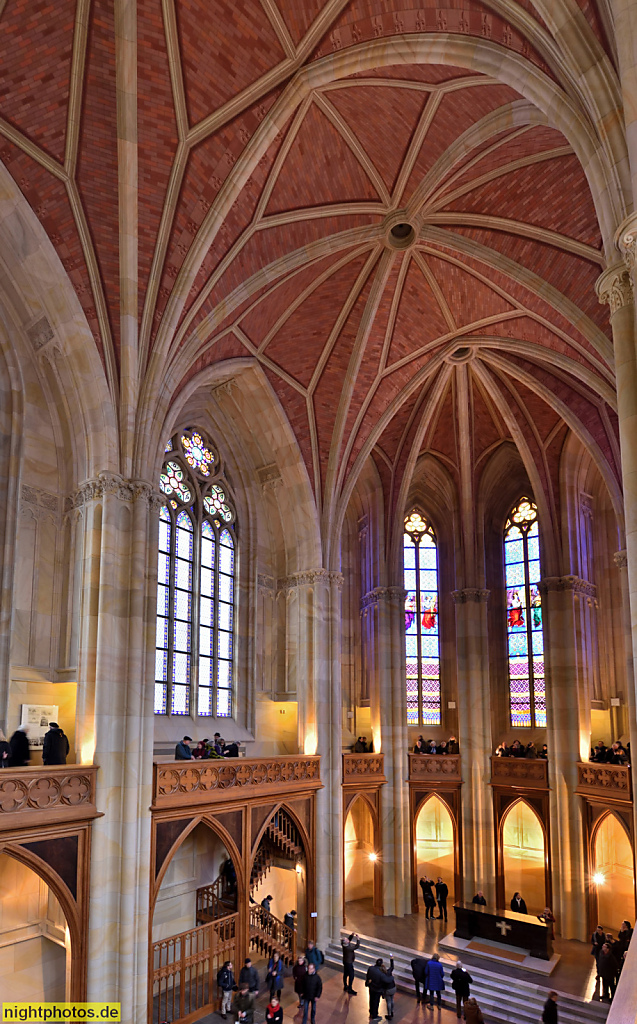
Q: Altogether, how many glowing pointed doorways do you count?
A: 4